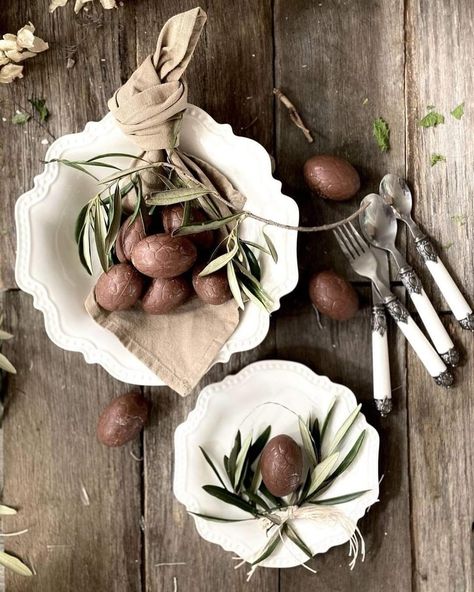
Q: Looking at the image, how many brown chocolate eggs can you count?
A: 10